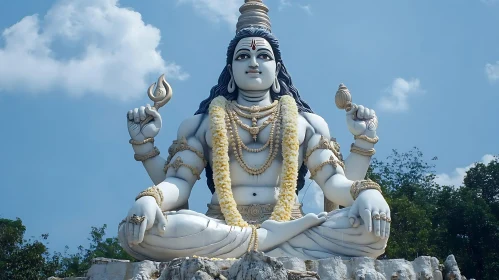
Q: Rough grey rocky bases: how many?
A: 1